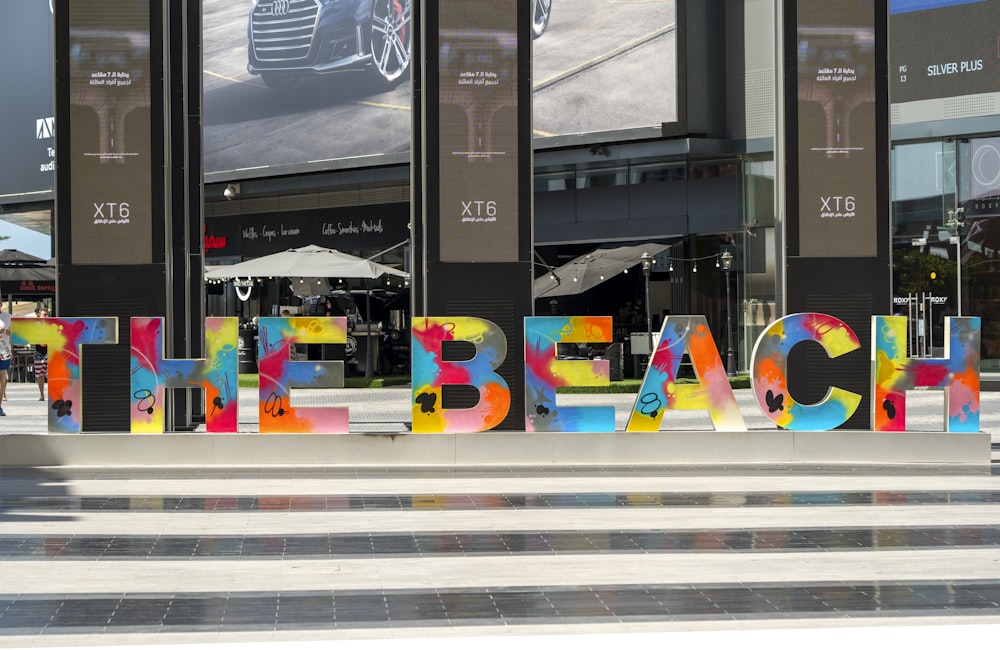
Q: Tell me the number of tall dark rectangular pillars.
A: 3